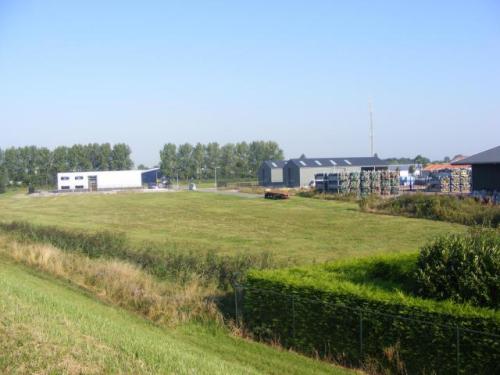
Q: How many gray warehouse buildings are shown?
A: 2